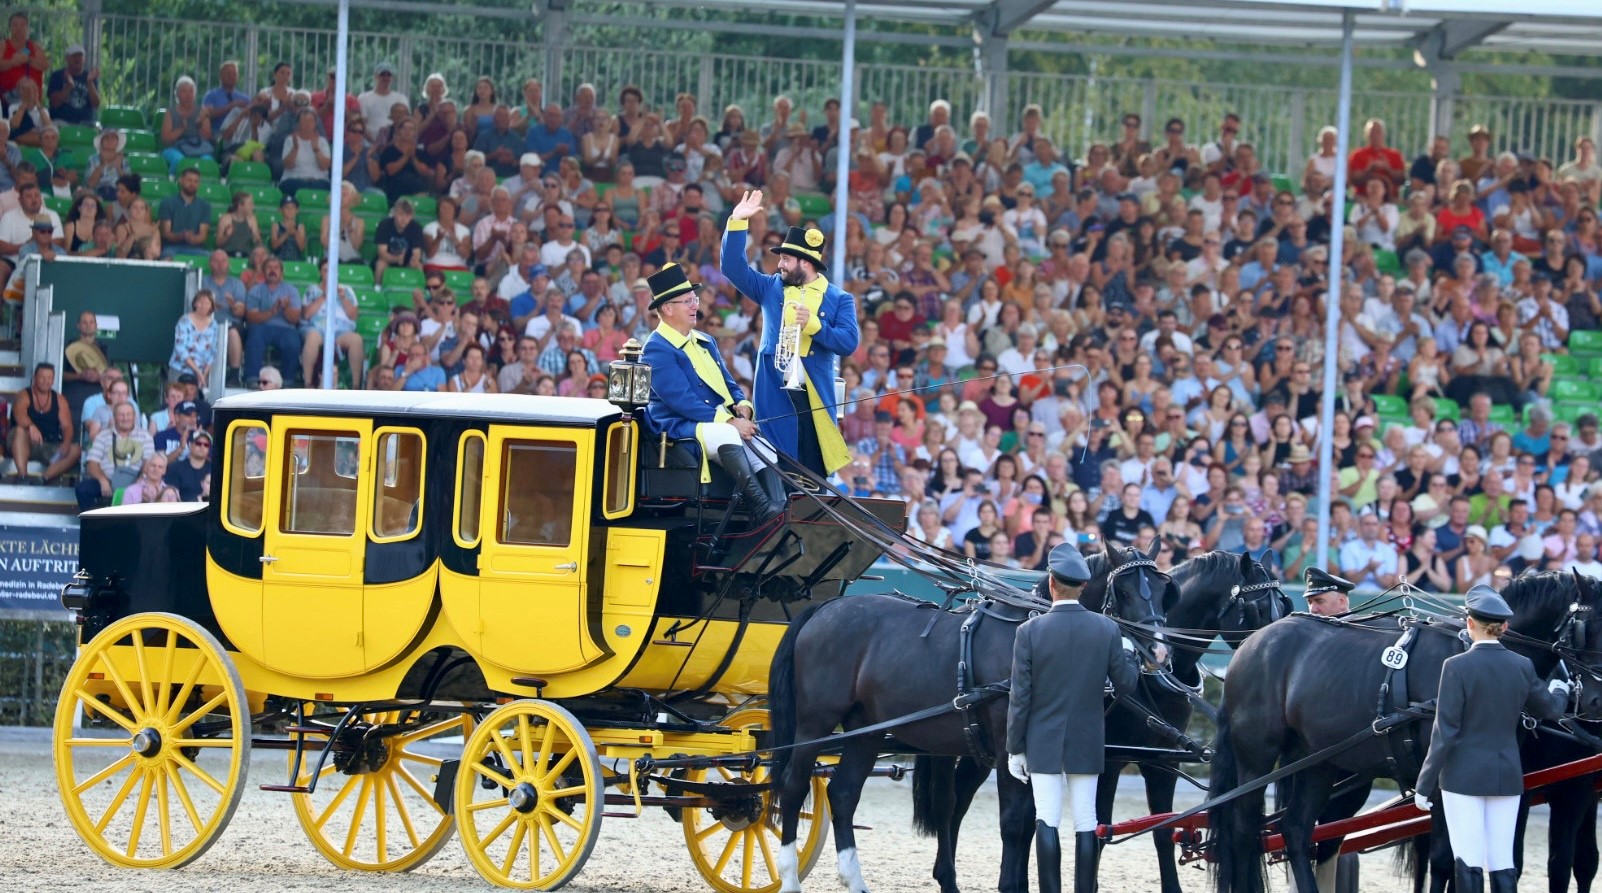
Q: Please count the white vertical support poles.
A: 3